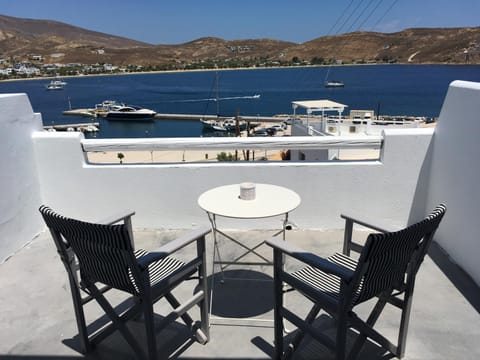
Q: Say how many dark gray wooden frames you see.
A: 2